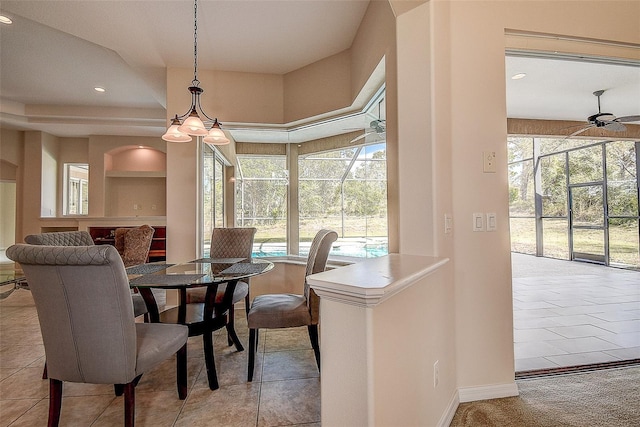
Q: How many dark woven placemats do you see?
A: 4